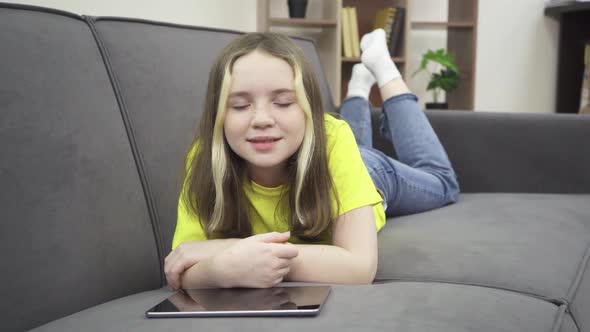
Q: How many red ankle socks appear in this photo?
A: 0